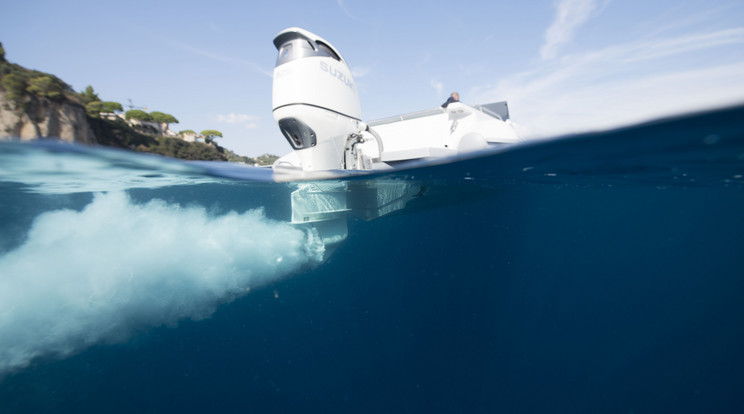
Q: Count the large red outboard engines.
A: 0